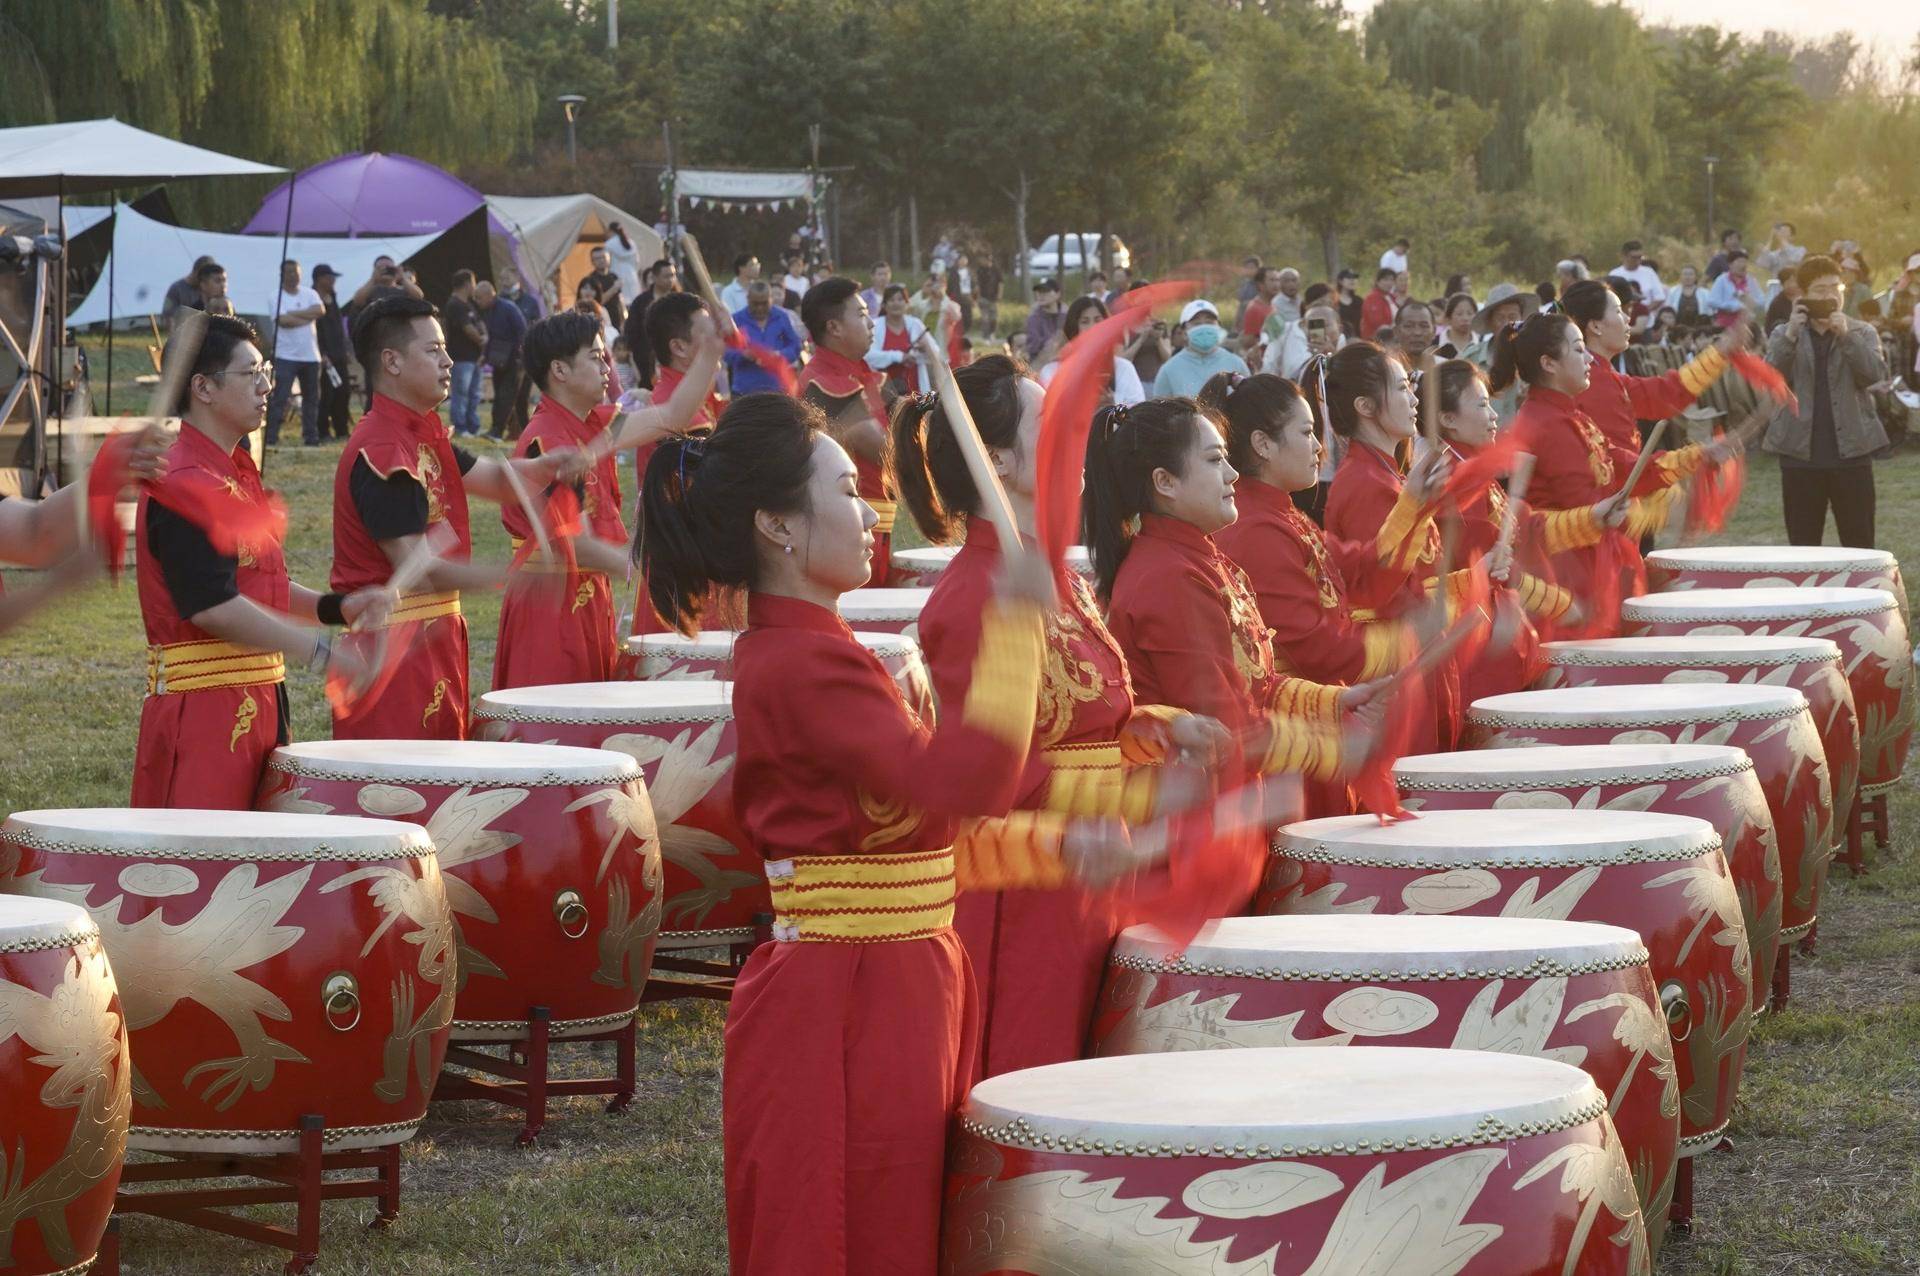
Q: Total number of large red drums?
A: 15